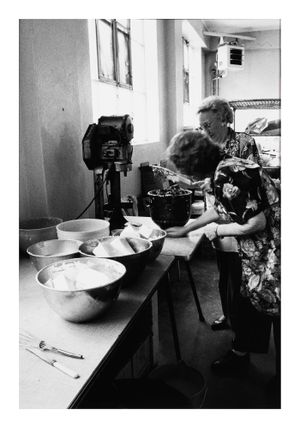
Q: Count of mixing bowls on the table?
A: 6